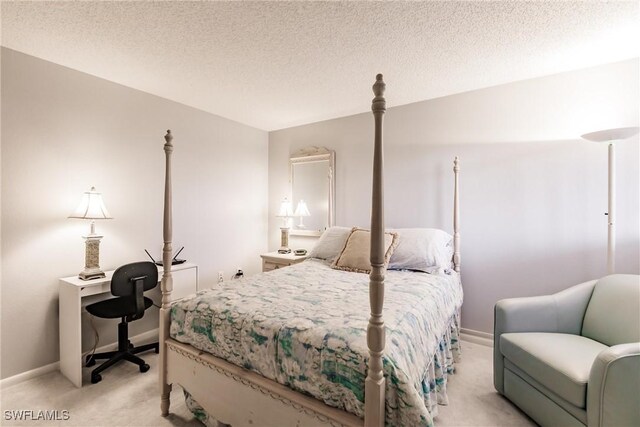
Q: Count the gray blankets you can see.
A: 0